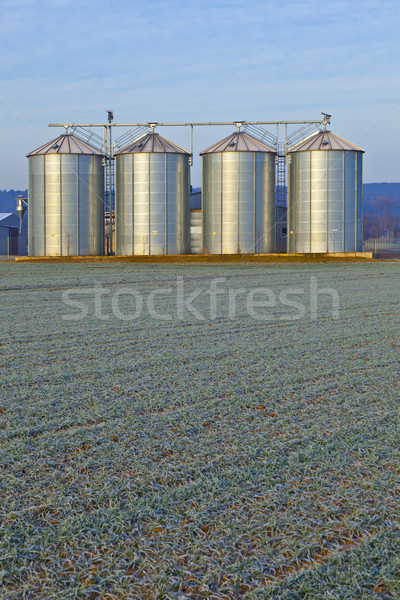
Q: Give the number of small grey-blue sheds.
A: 1